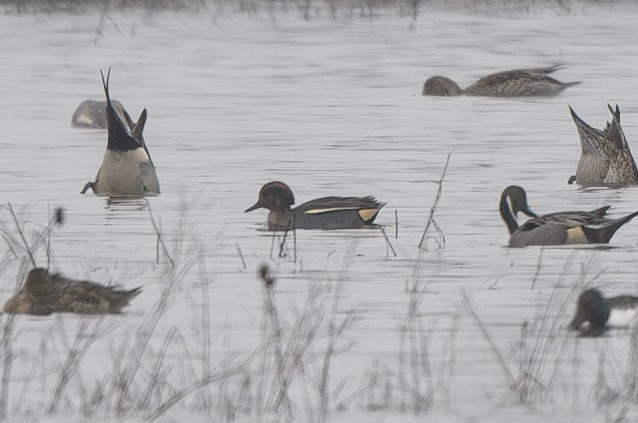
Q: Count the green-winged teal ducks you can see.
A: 1